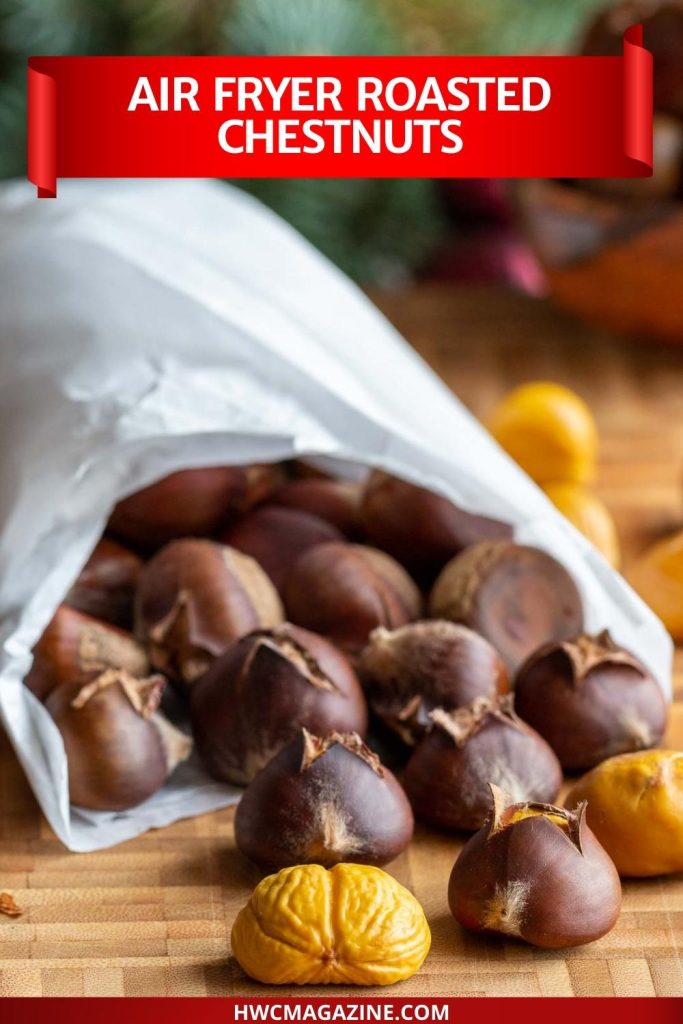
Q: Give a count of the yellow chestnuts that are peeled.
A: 5